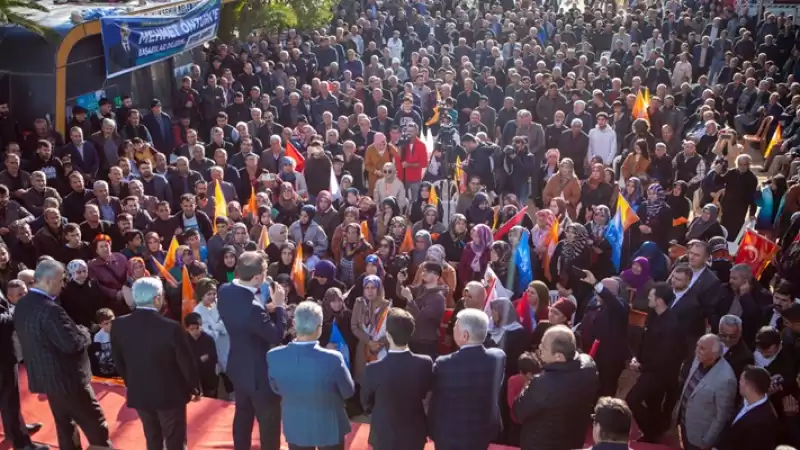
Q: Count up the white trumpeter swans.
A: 0